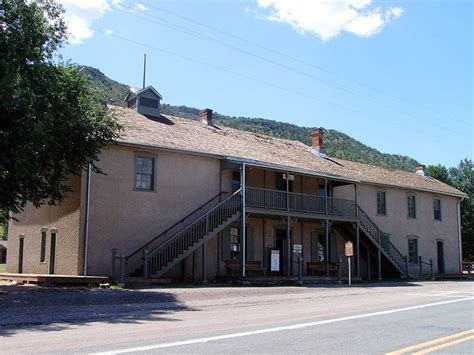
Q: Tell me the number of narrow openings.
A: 3